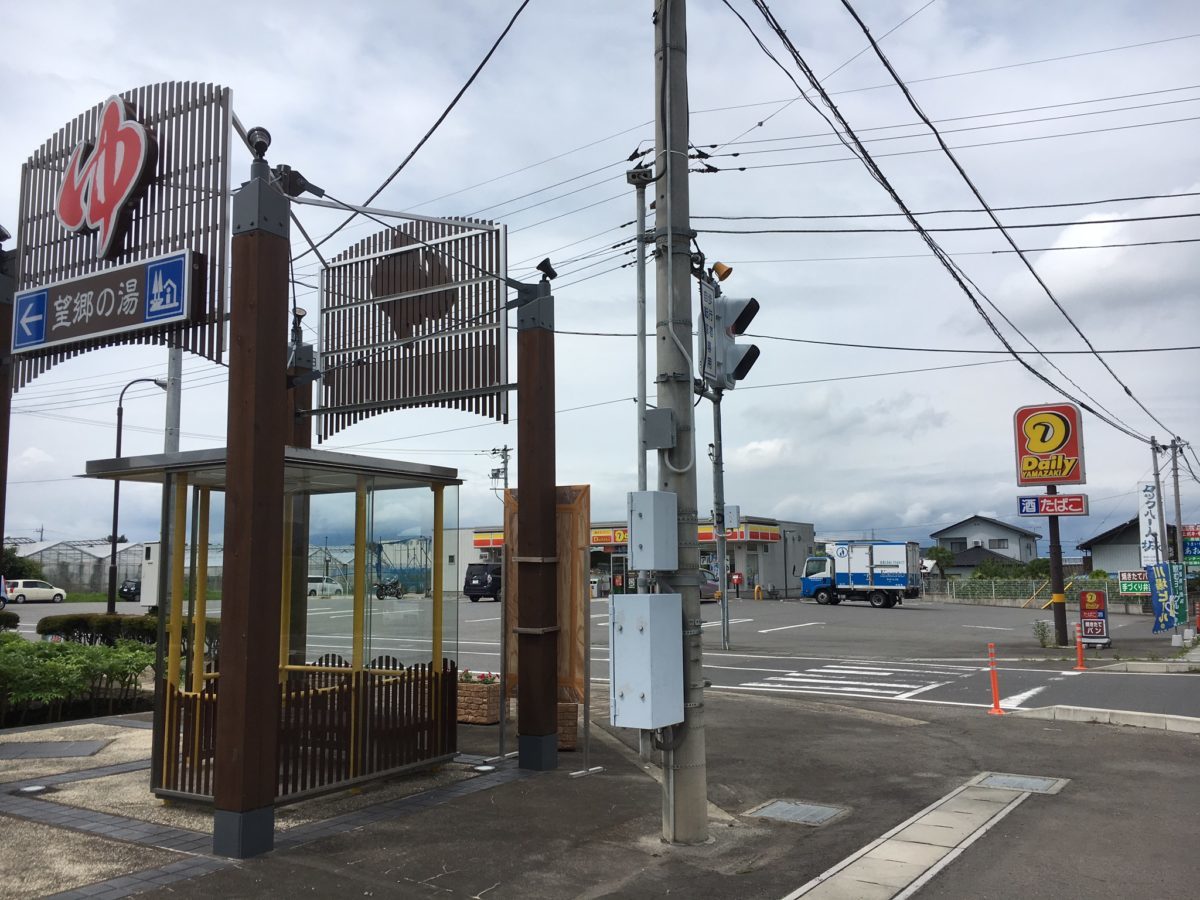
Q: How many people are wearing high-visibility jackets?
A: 0